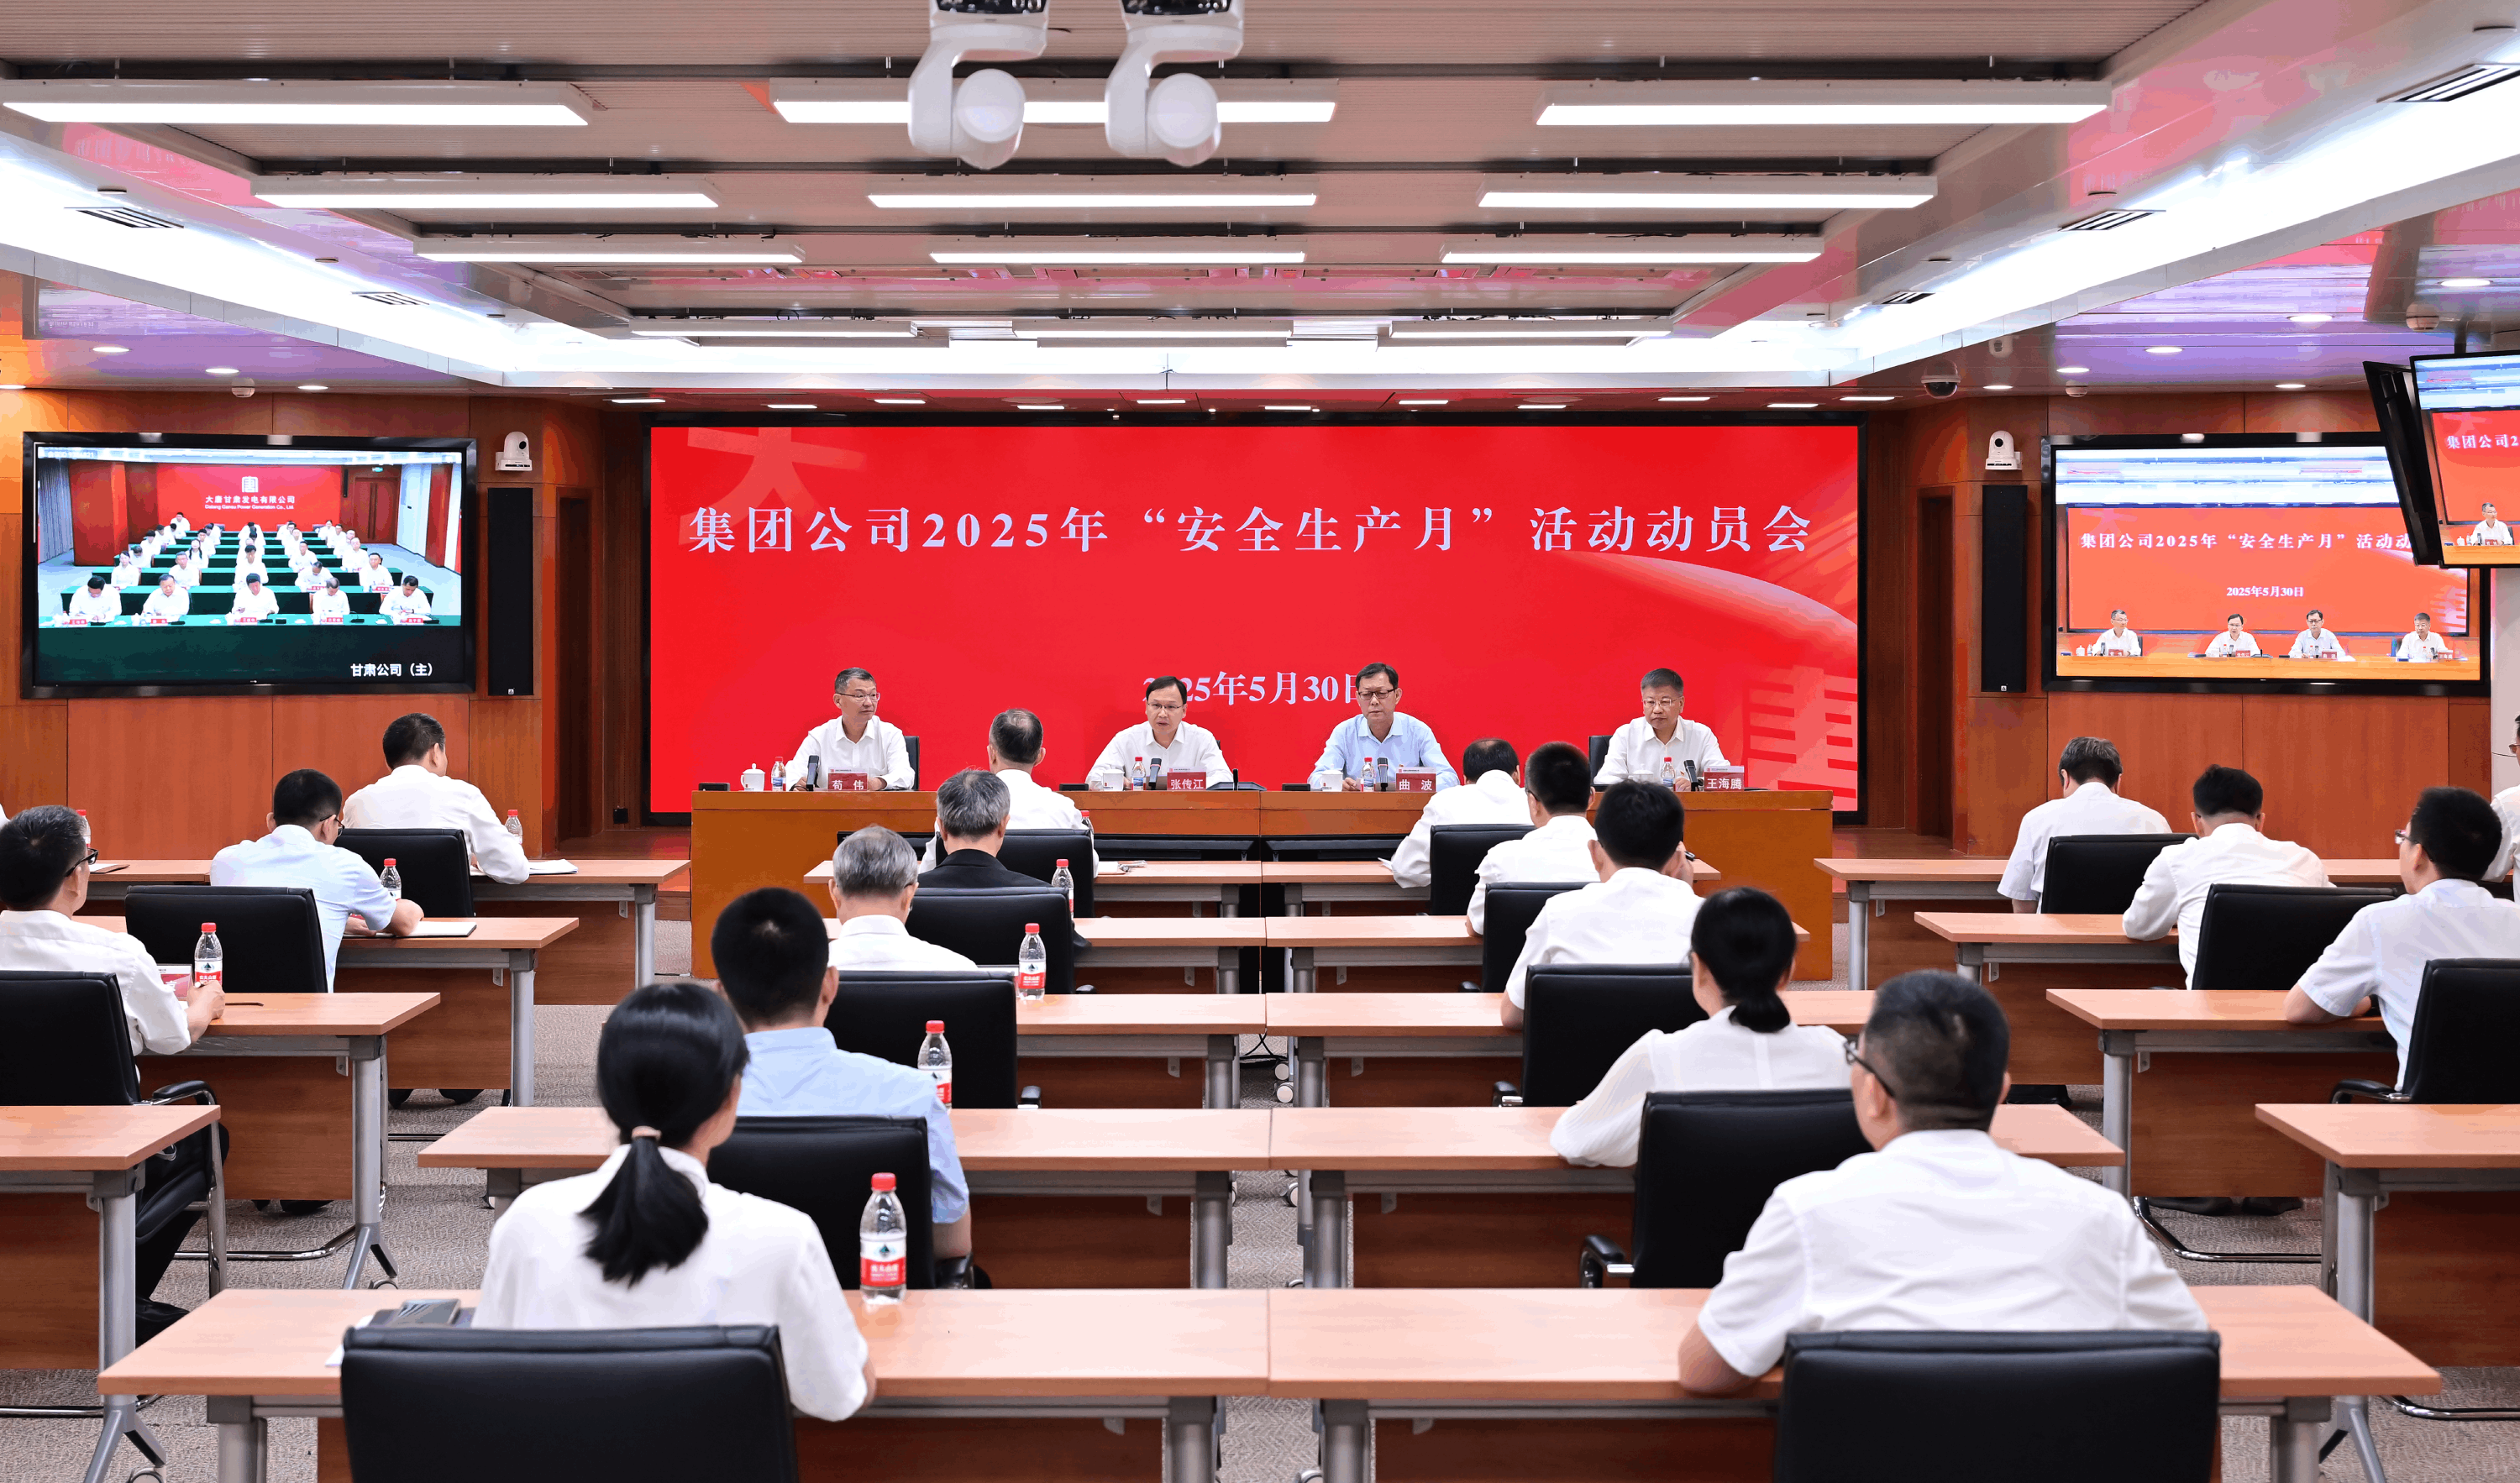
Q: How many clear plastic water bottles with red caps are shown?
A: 13